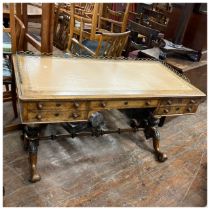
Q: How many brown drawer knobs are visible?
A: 10